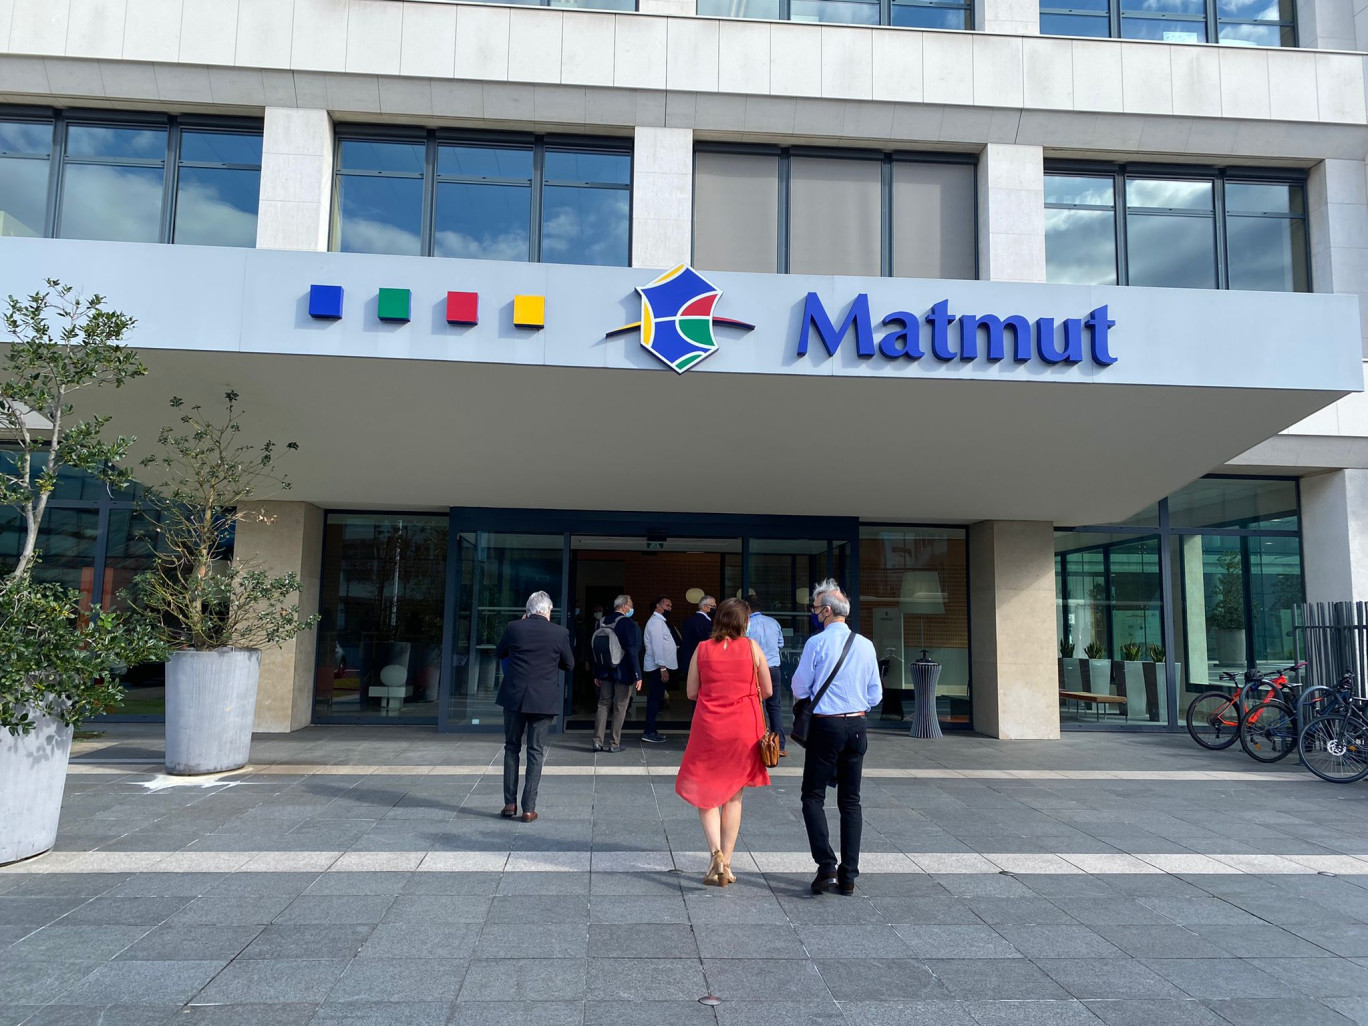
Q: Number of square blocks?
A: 4